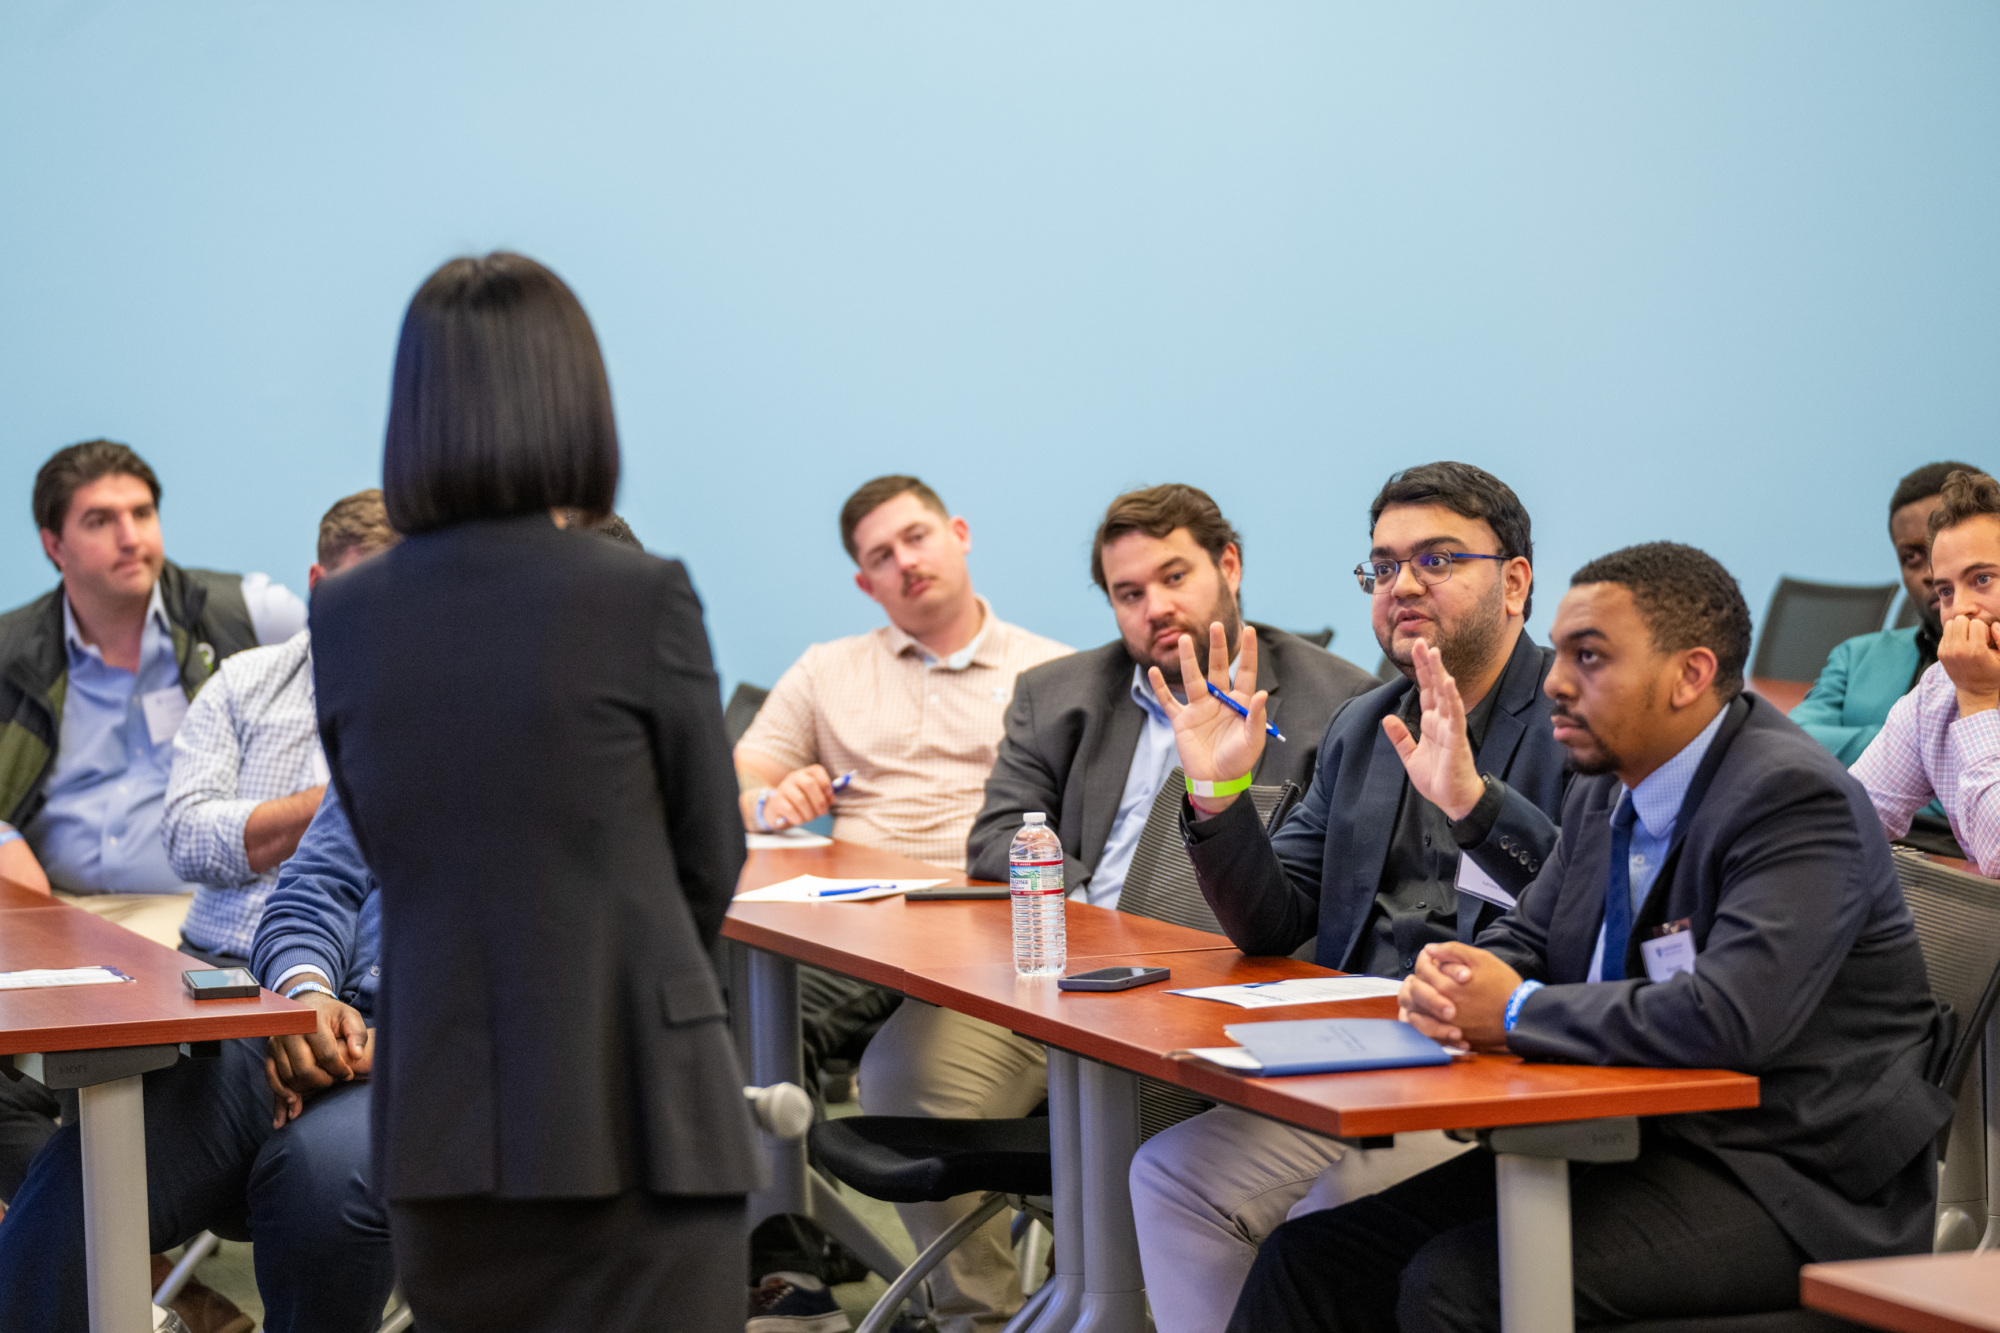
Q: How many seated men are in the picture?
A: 9